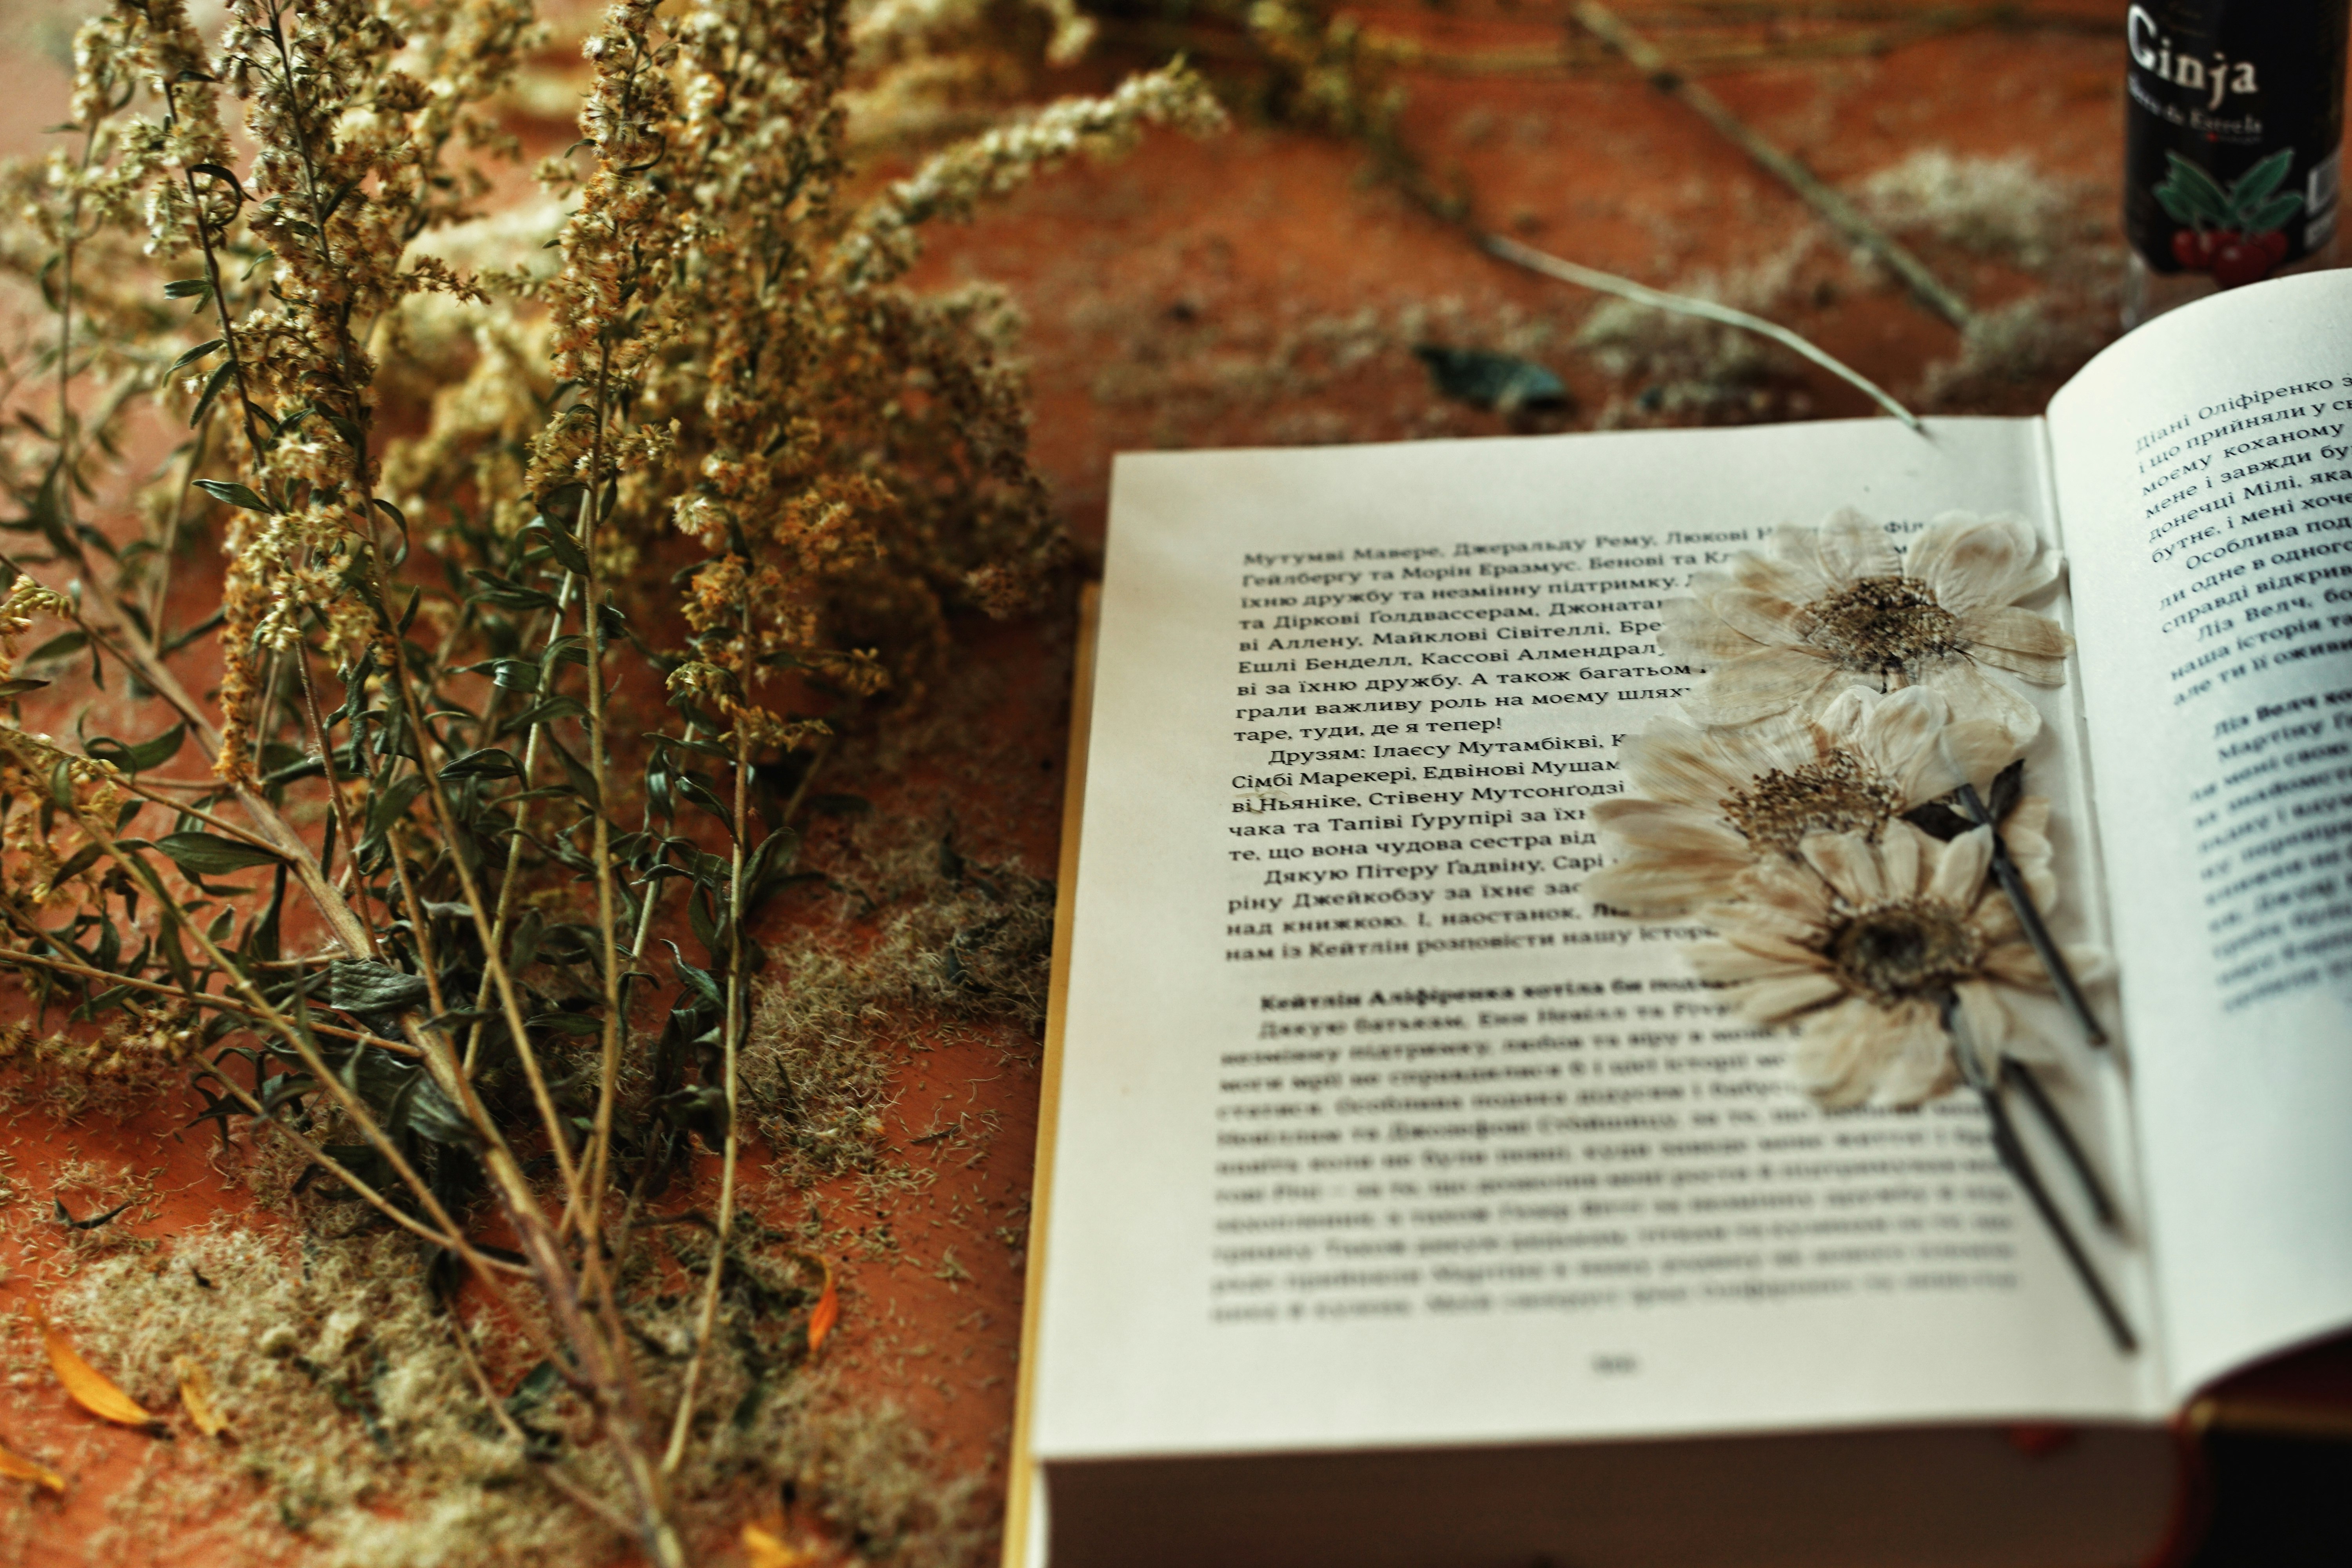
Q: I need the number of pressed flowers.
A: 3